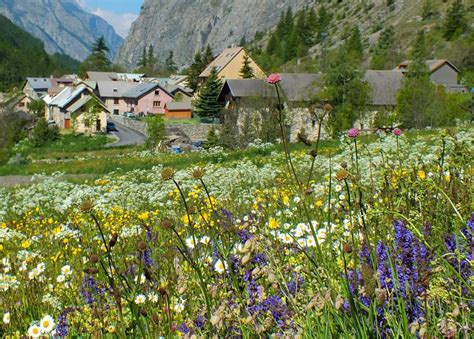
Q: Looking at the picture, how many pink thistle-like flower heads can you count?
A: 3